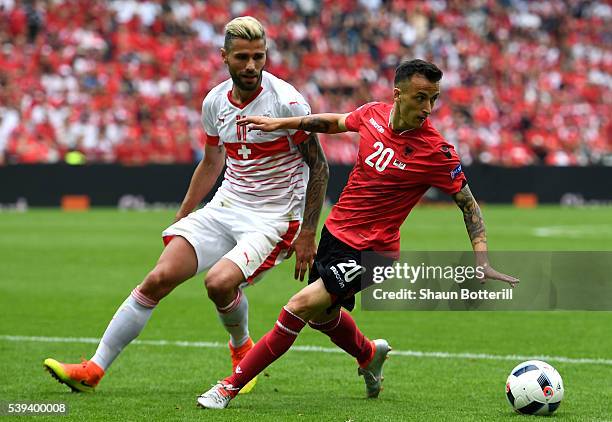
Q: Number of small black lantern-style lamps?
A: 0